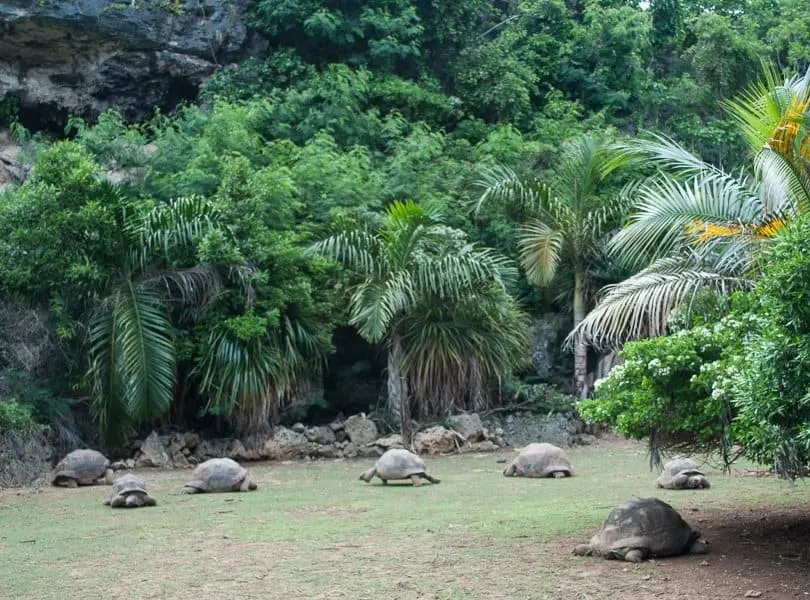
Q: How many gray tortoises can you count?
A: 7